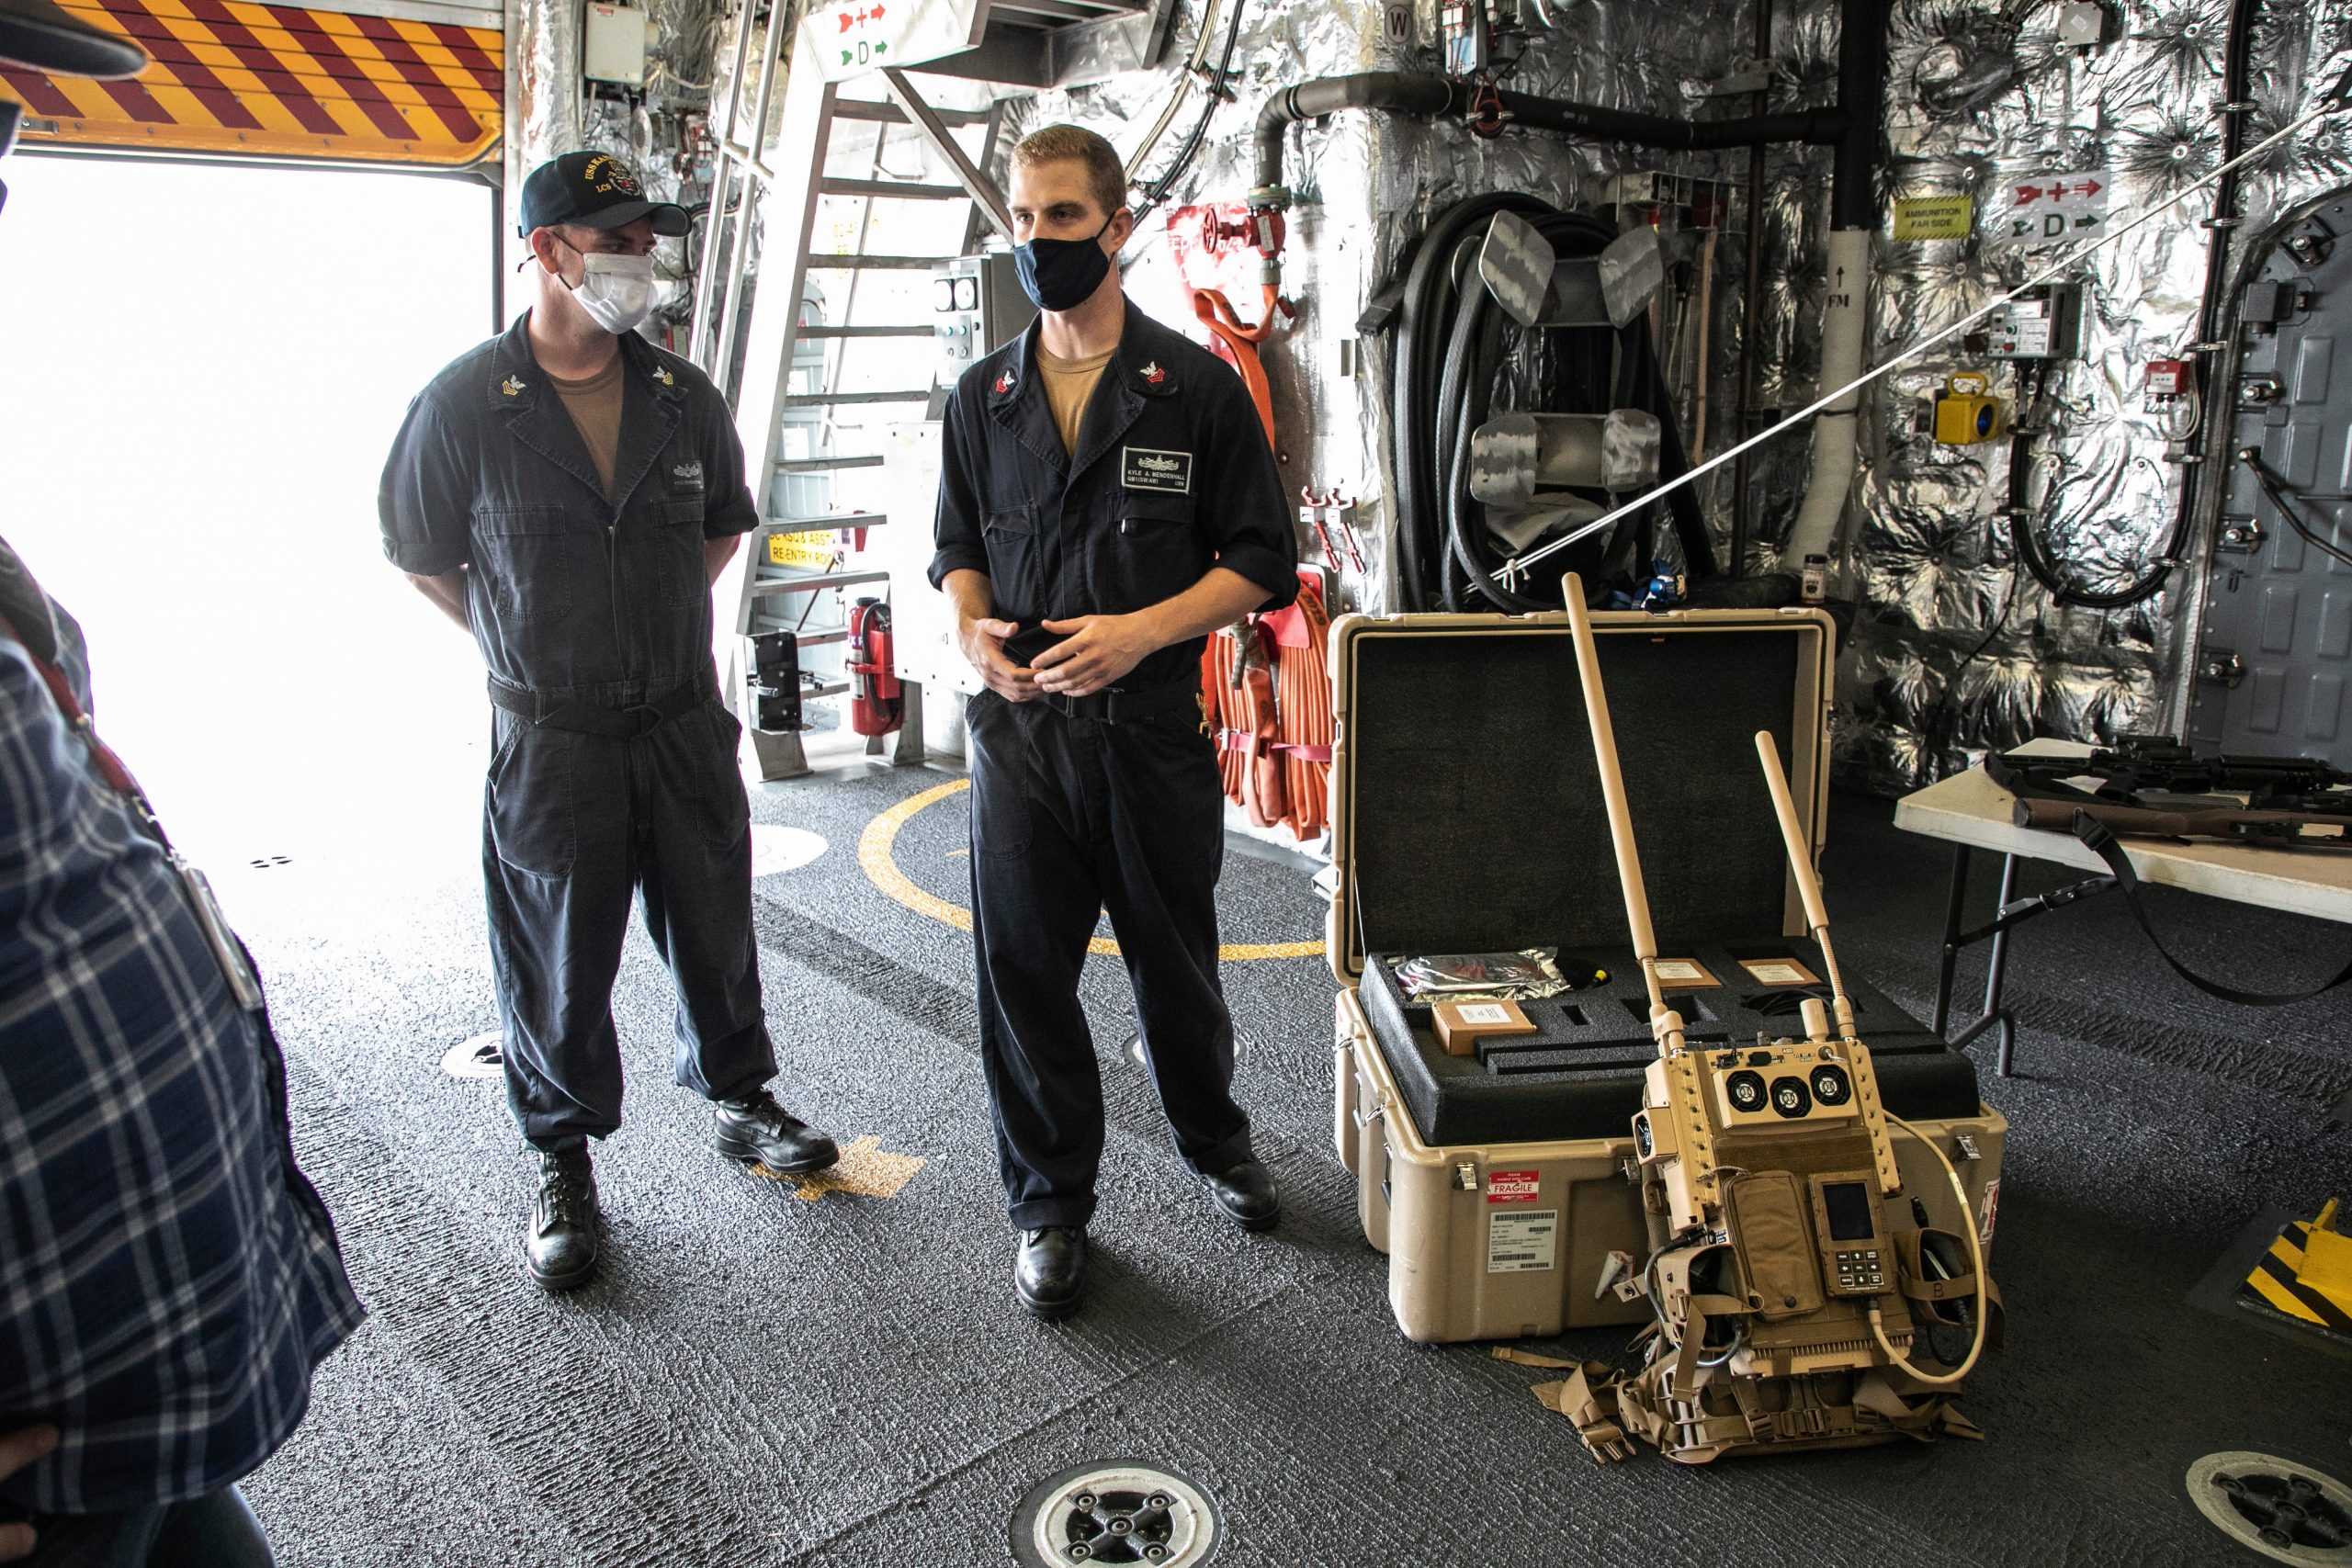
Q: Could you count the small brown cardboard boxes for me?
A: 3